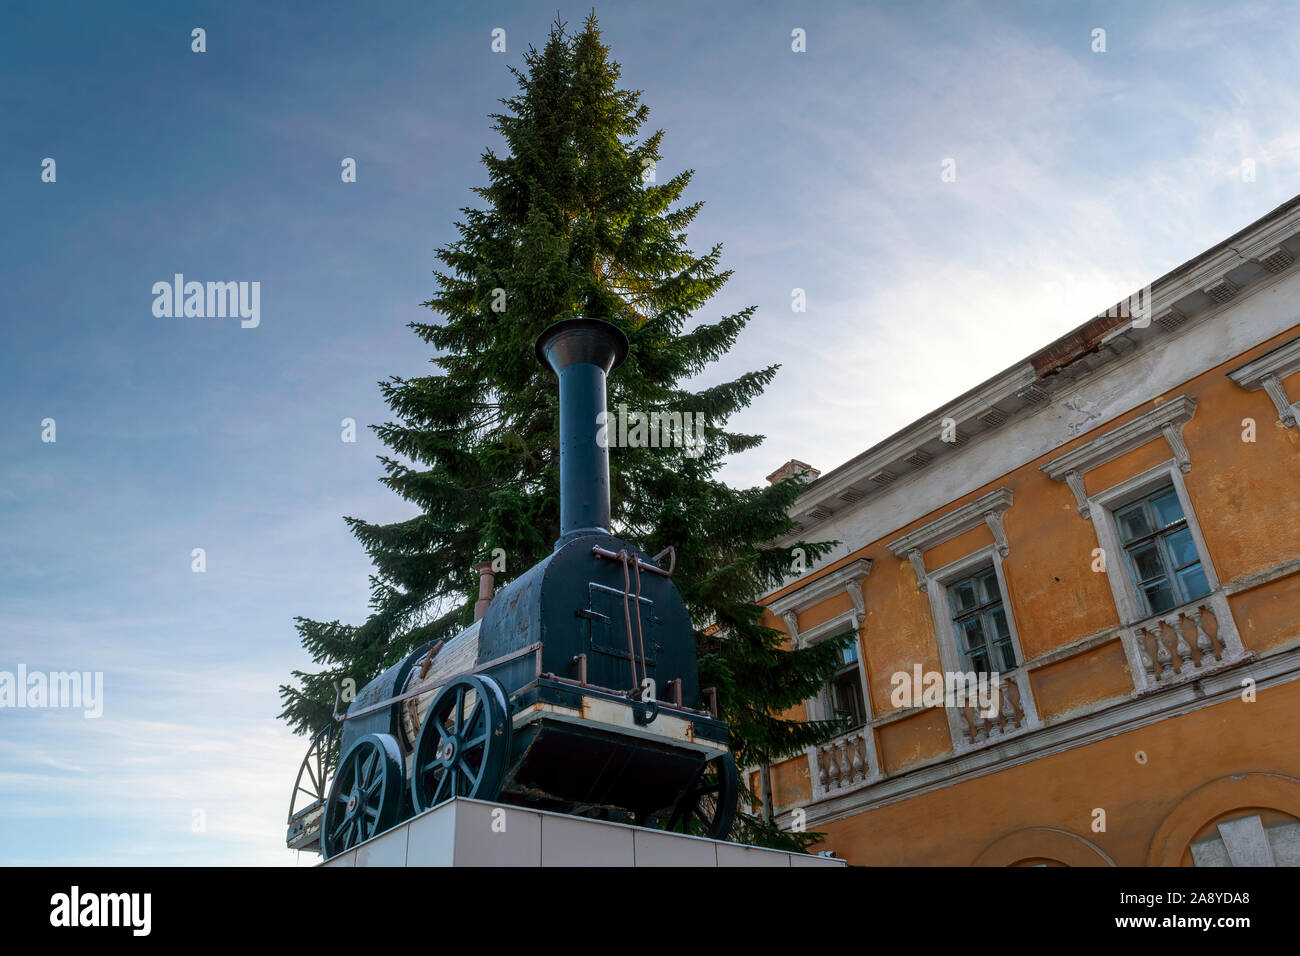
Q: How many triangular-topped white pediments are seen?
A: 0